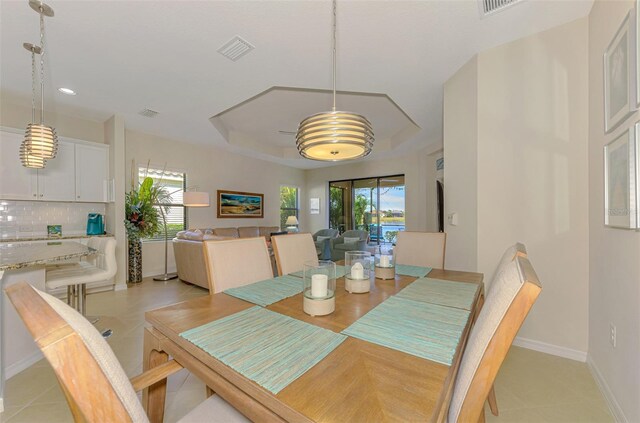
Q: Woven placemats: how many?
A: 6